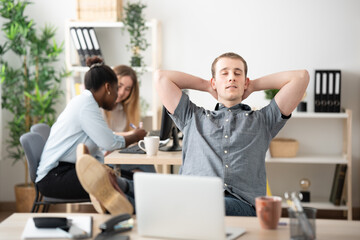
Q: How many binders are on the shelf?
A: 8